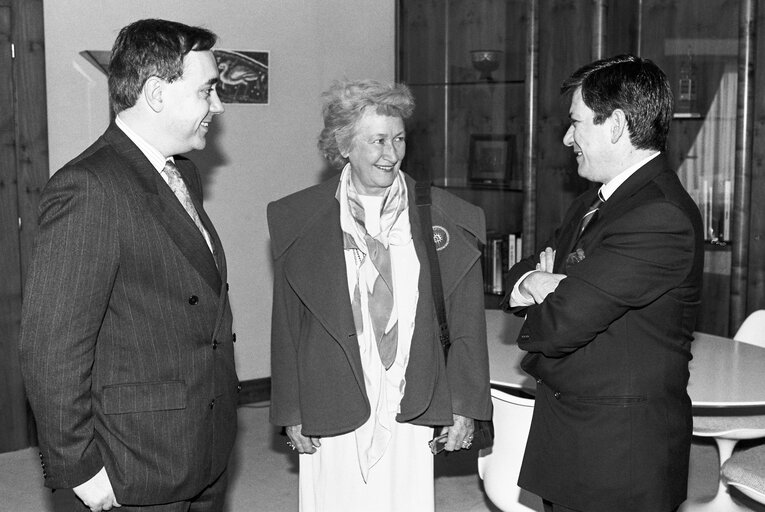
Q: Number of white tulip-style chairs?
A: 3